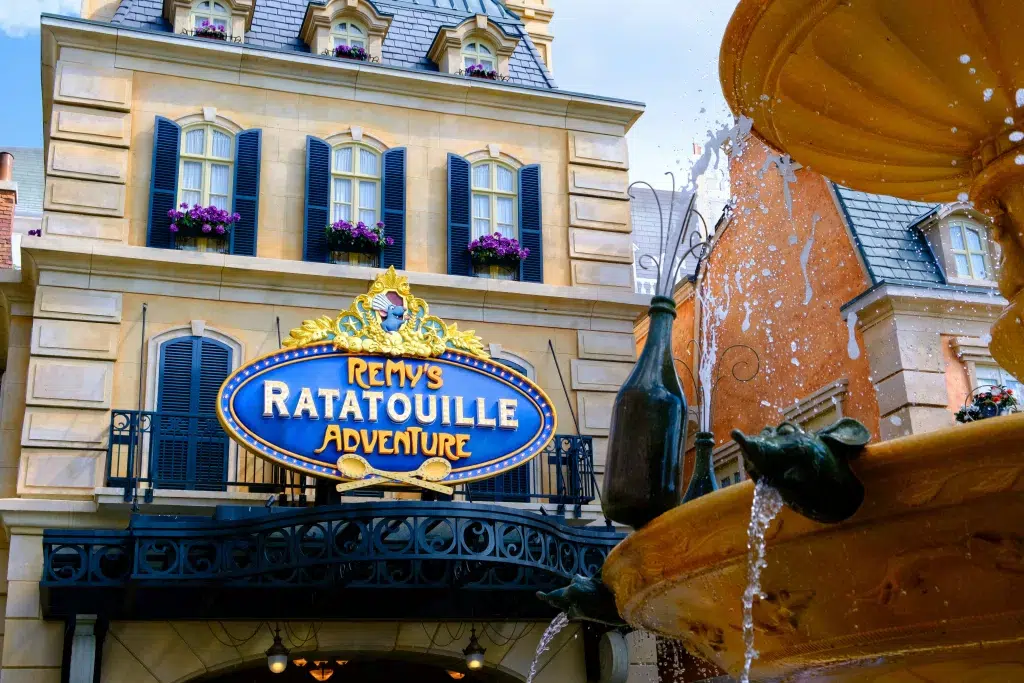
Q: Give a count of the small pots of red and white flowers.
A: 1